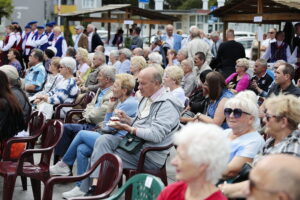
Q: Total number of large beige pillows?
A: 0